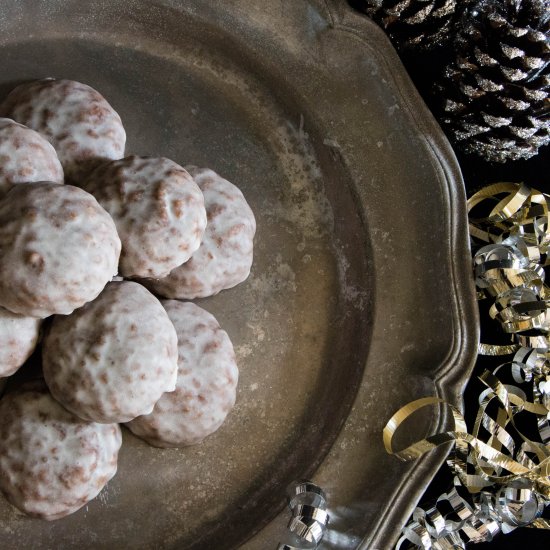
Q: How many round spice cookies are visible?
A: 9